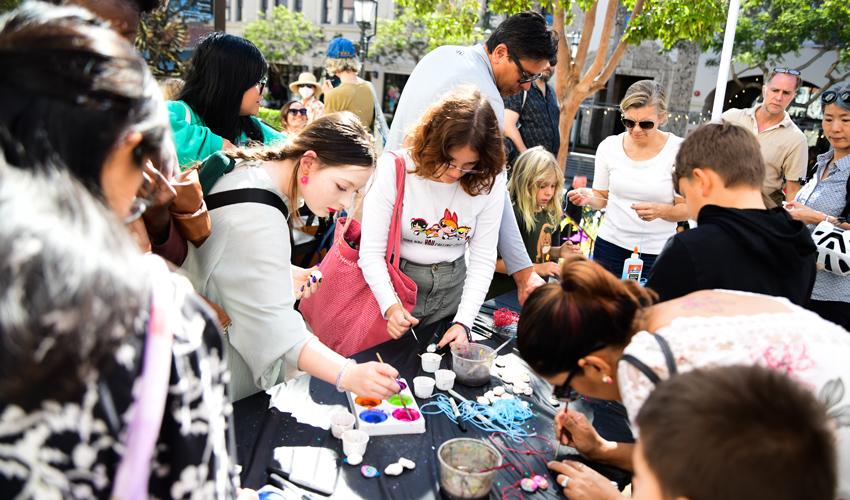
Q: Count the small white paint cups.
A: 5